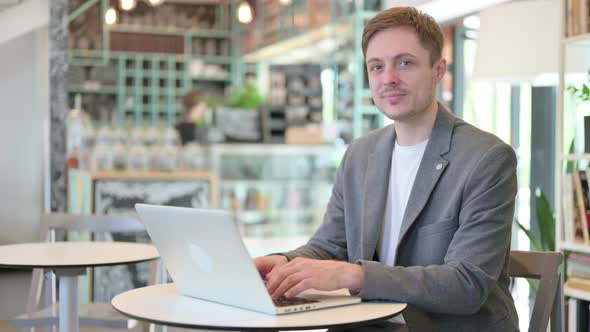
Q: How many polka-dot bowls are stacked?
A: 0